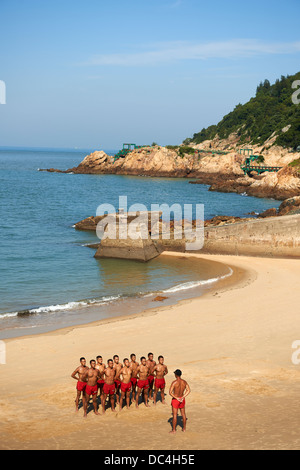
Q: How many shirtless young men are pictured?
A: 11